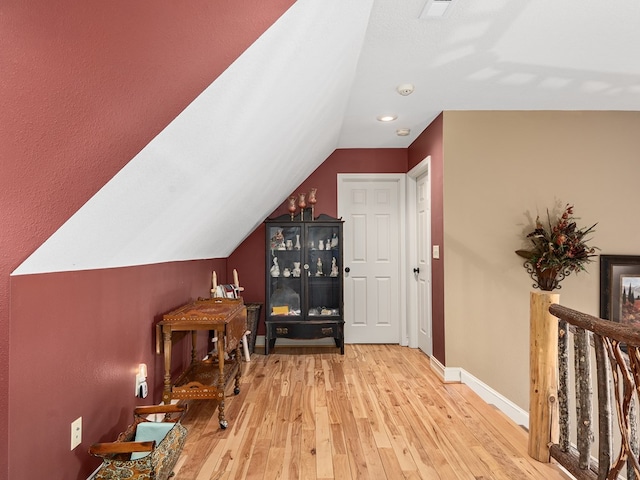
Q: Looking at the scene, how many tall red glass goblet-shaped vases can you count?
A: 3